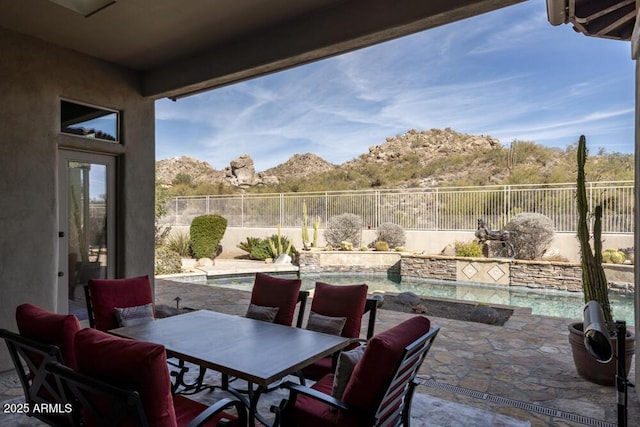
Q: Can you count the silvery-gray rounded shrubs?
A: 3